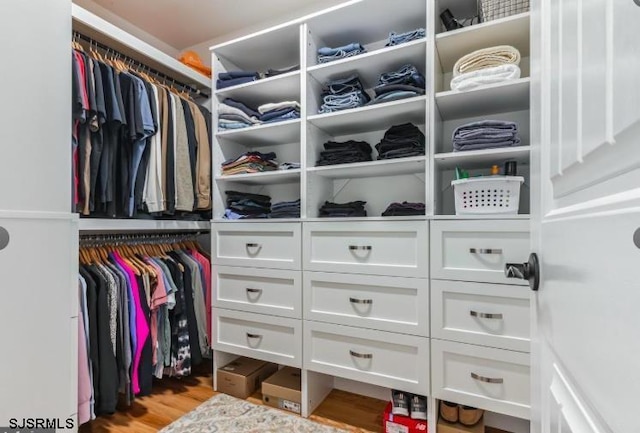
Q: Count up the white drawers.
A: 9